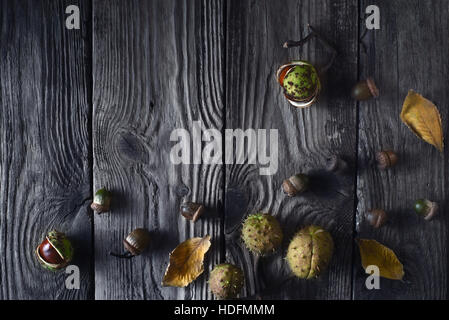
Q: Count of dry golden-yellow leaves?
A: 3